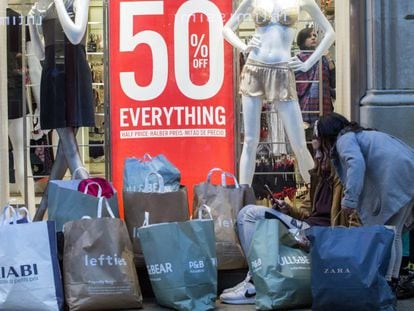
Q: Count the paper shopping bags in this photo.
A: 9